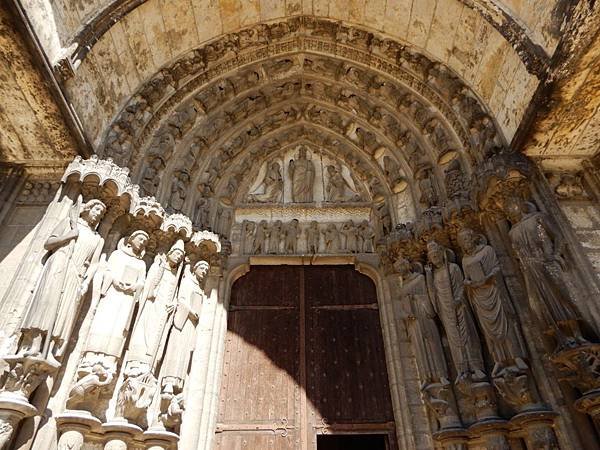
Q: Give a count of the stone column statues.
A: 8